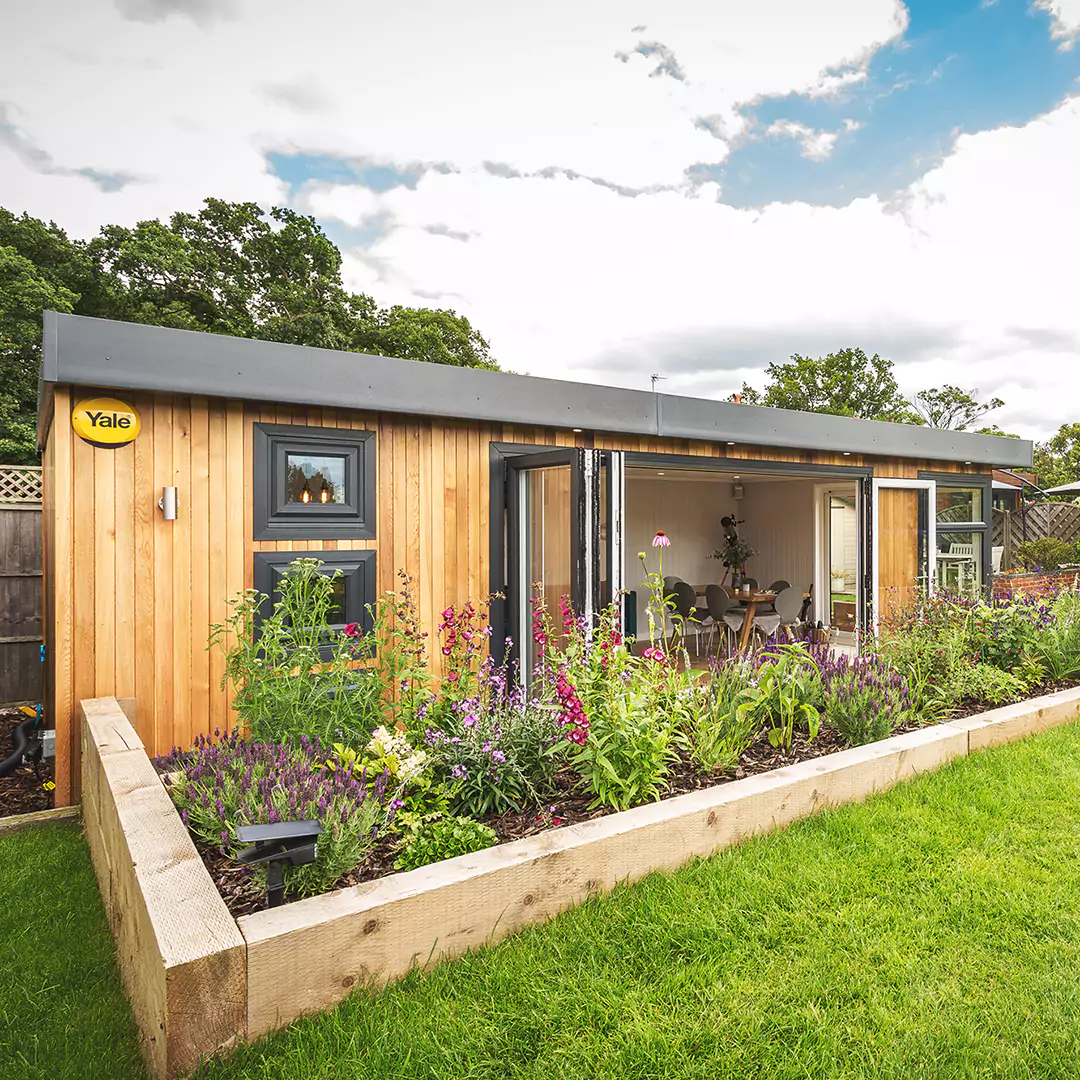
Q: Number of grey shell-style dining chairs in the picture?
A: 6